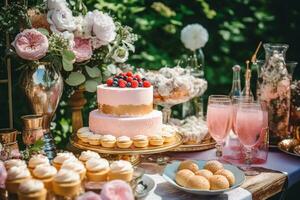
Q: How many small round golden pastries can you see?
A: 7